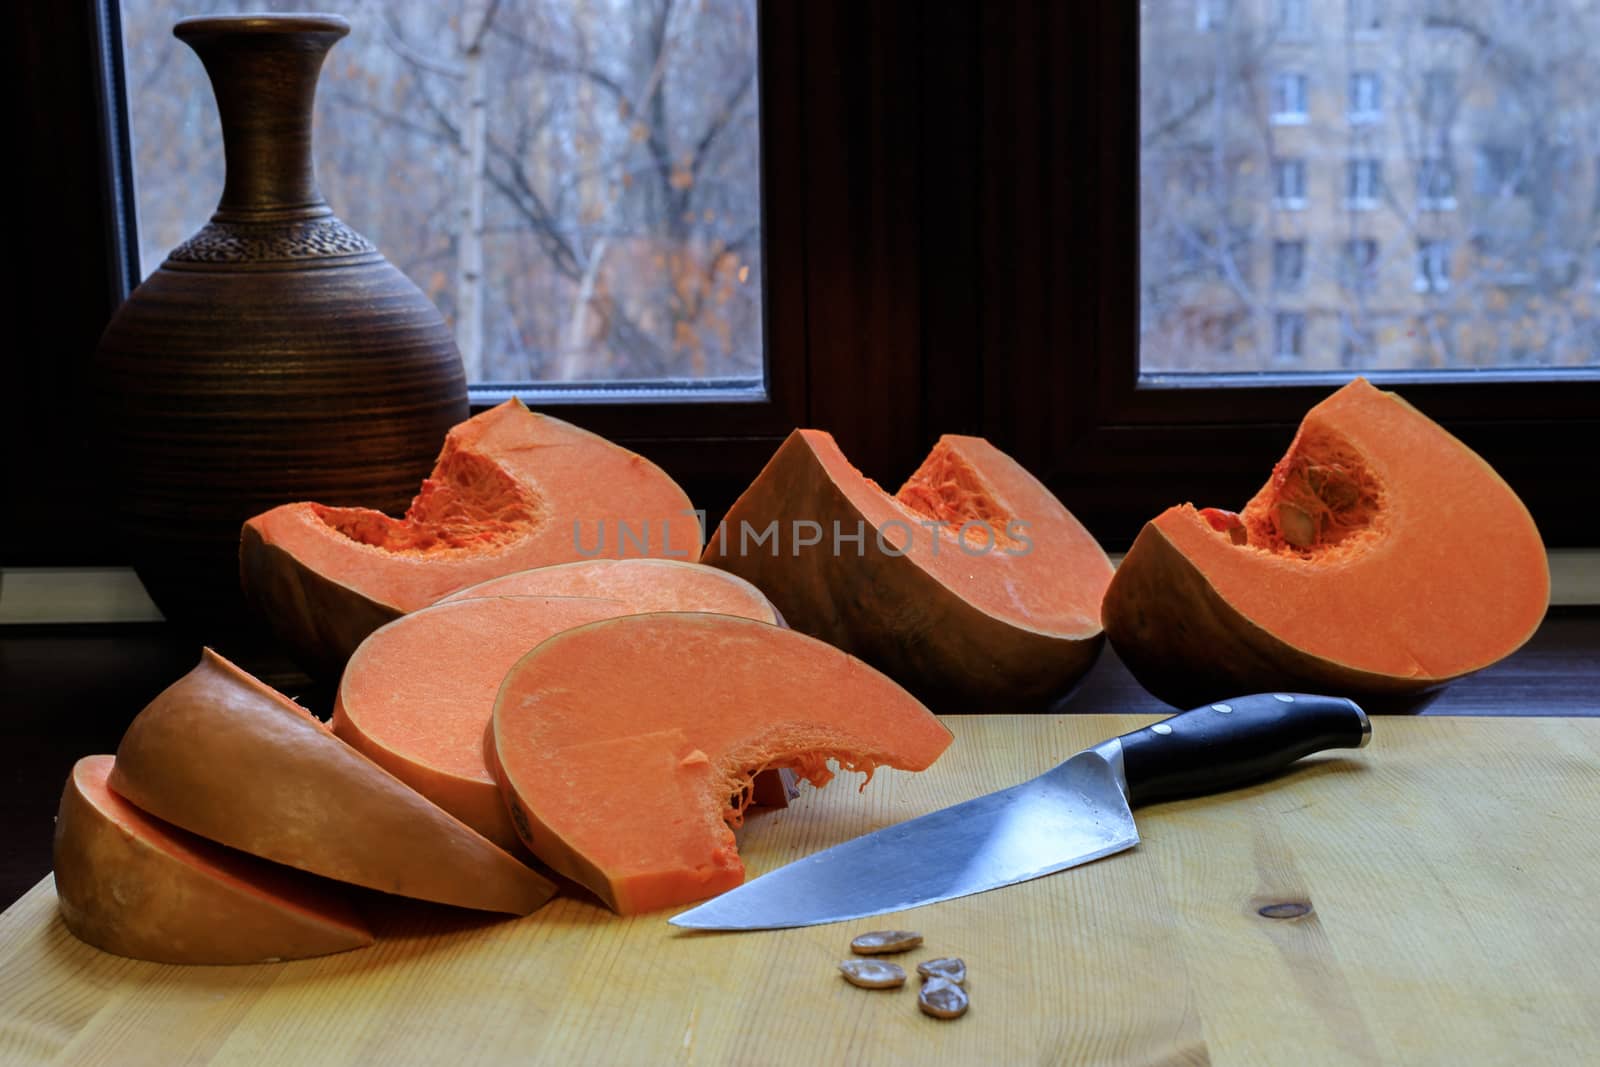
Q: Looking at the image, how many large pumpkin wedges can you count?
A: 3